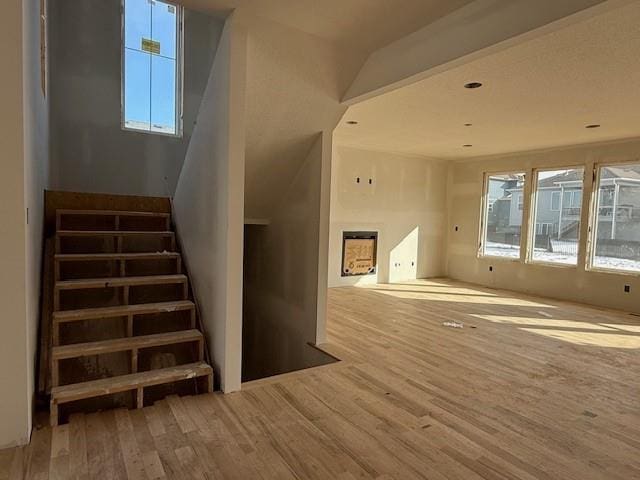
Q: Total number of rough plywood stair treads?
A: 7